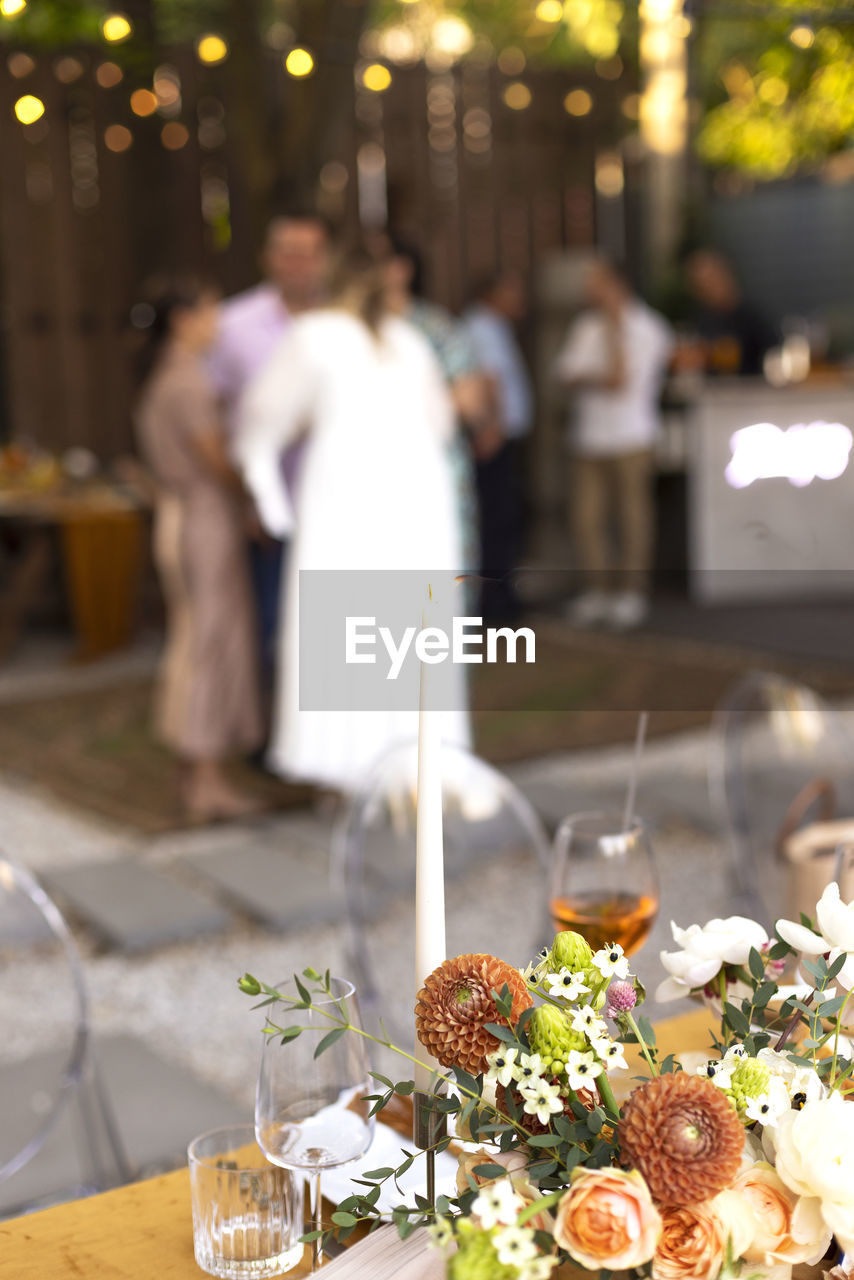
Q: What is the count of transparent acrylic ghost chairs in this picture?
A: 3